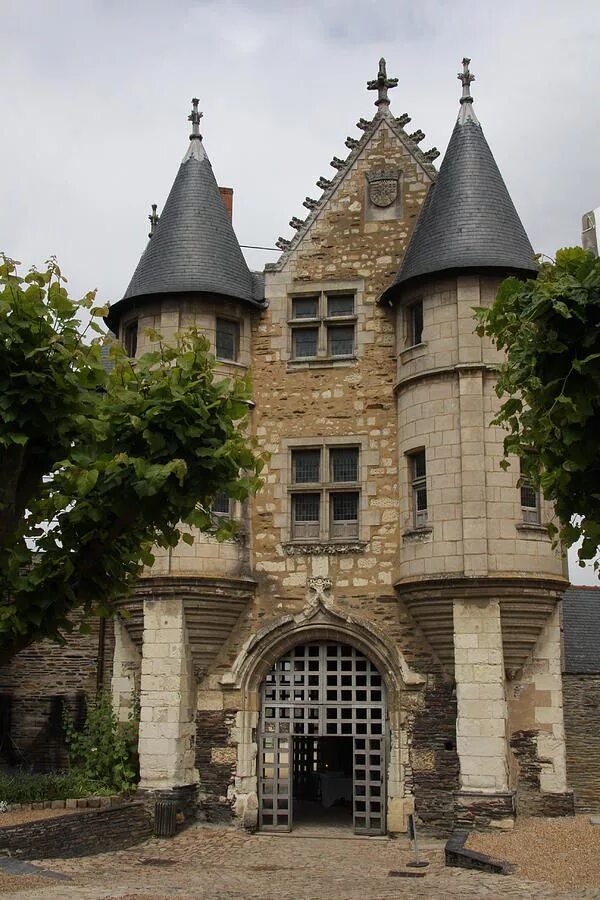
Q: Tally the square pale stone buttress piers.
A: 2